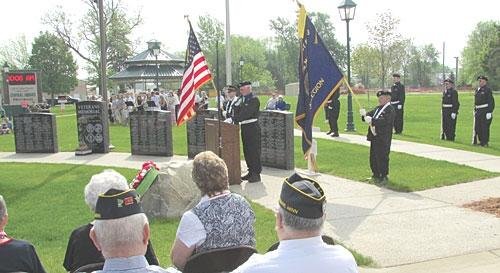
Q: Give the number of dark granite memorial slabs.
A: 5